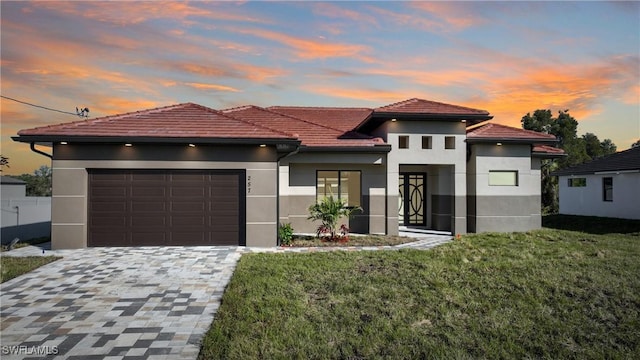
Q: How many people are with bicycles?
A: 0